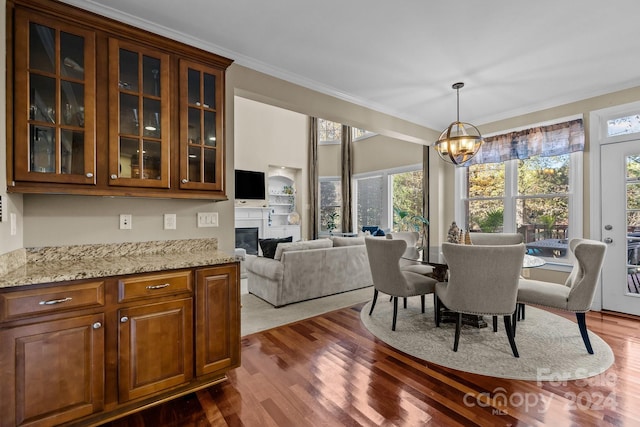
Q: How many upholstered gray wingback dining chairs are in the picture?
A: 5